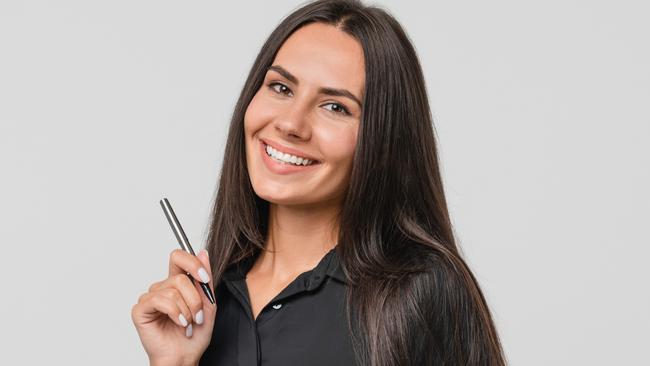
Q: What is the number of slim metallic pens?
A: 1